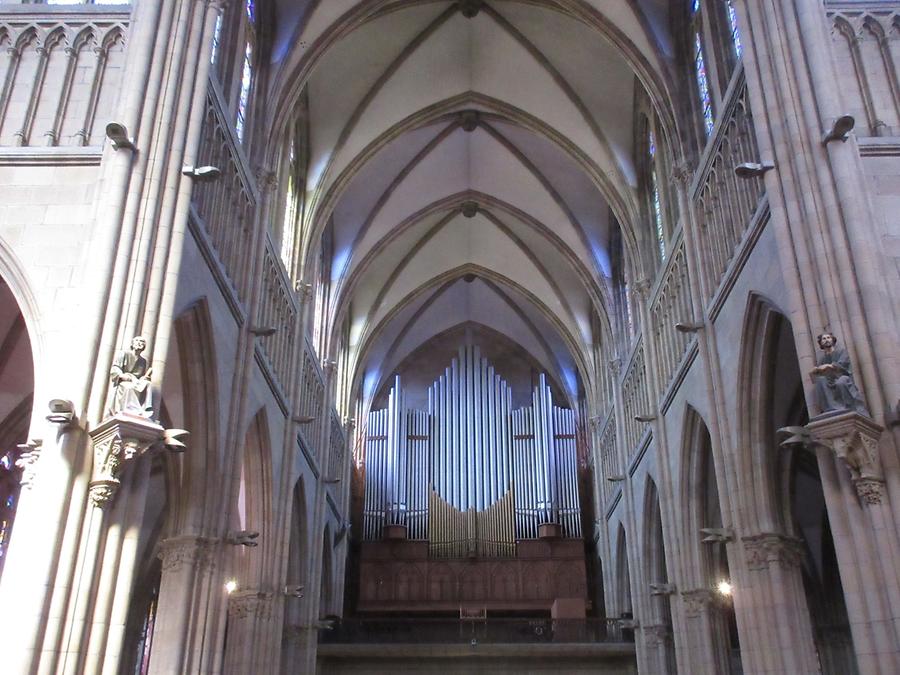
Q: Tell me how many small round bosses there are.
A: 4